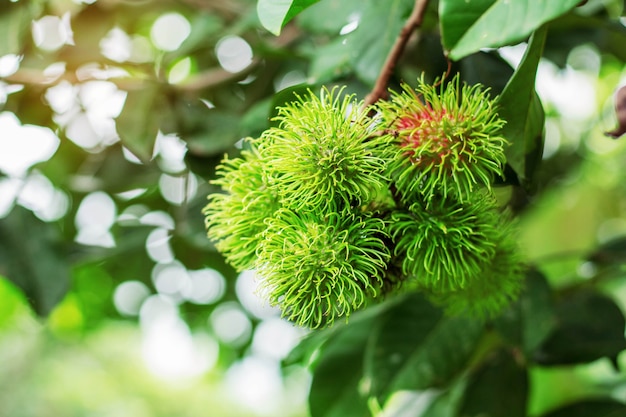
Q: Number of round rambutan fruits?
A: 6